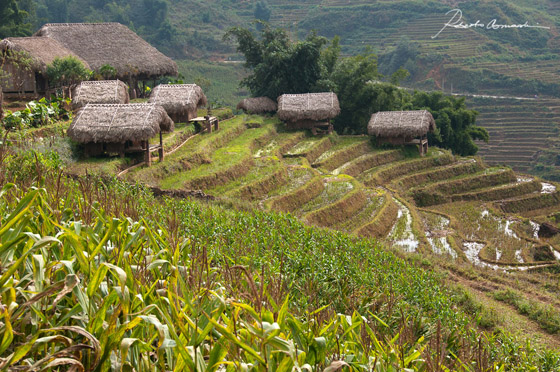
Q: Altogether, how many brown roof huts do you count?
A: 8